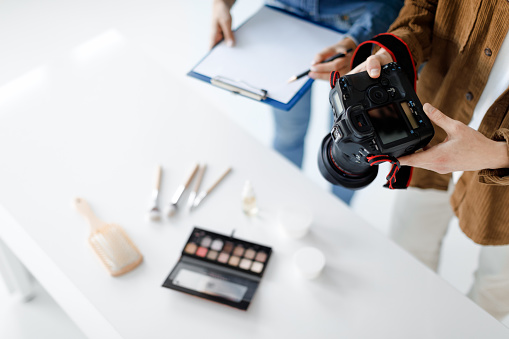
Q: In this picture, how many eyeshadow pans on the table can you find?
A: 14